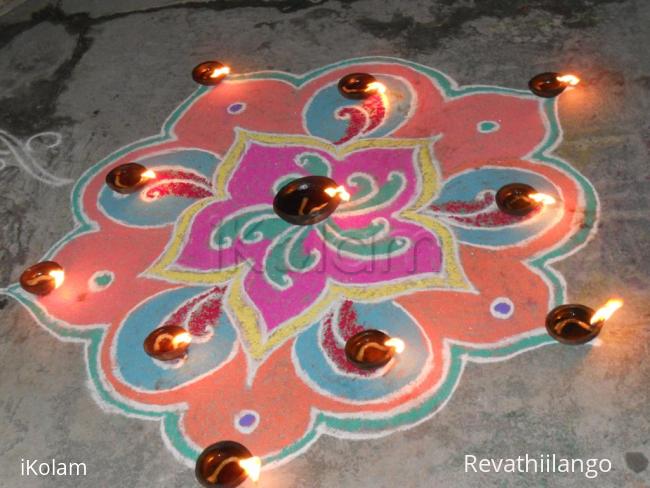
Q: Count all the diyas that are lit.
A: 11